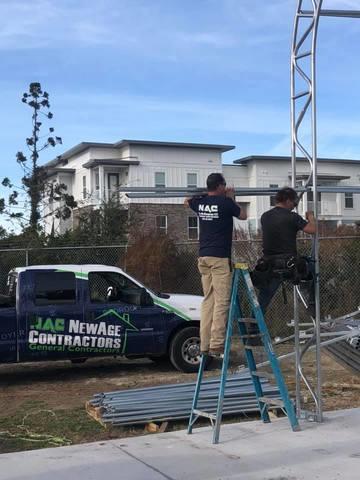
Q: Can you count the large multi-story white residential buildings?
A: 2